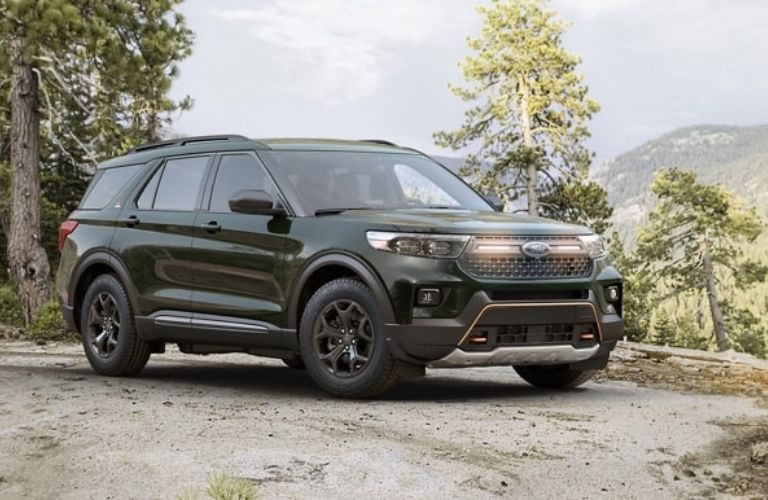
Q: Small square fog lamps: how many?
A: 2